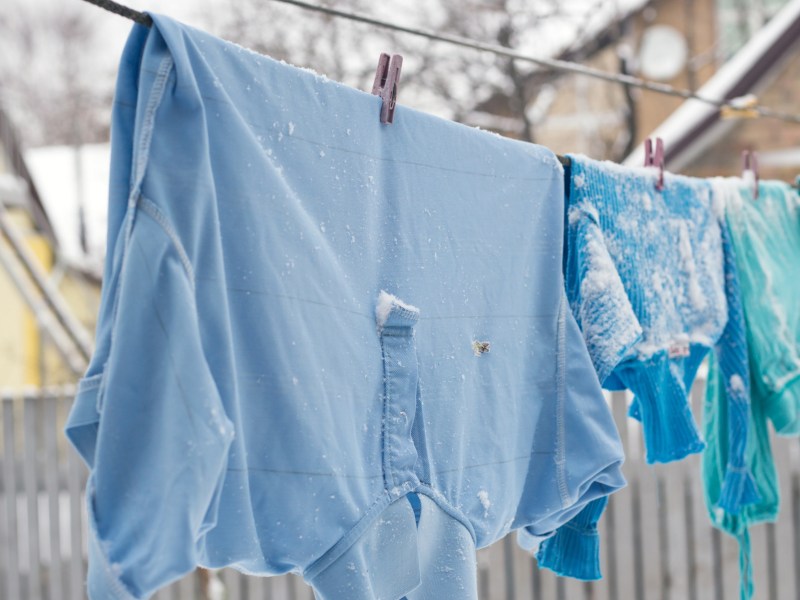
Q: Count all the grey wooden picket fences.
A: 1